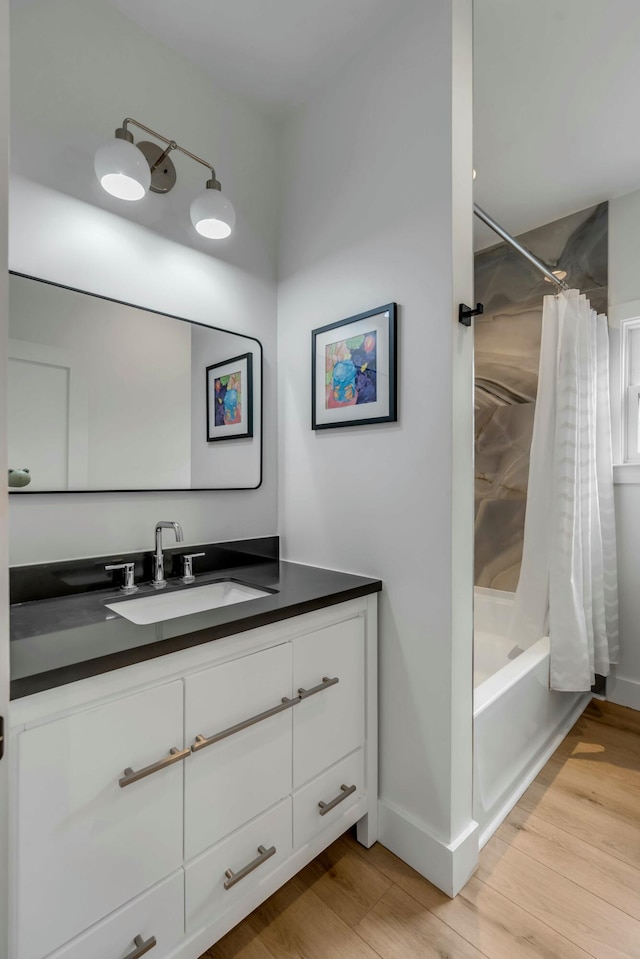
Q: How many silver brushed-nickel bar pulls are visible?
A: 6